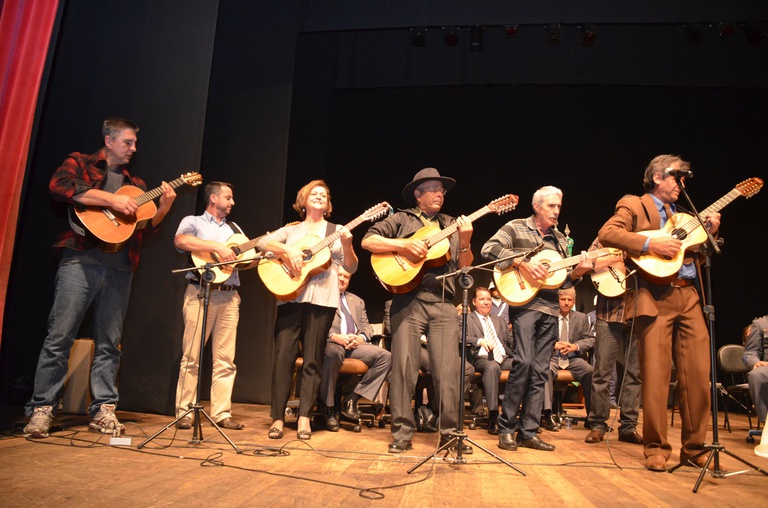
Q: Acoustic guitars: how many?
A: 7